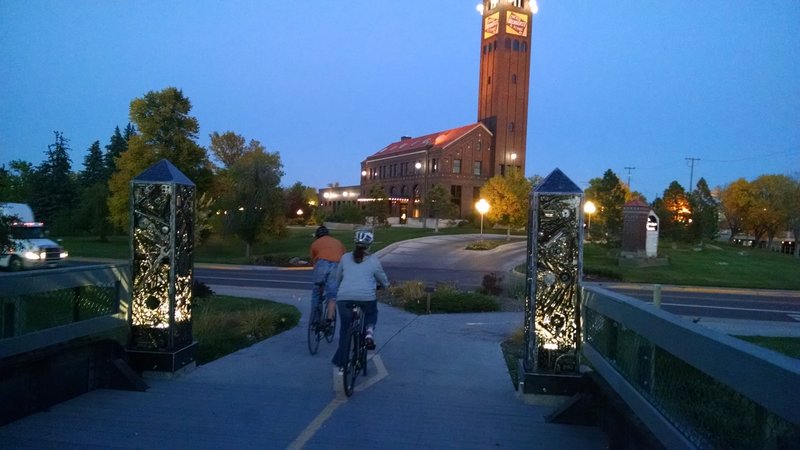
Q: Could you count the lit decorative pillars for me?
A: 2